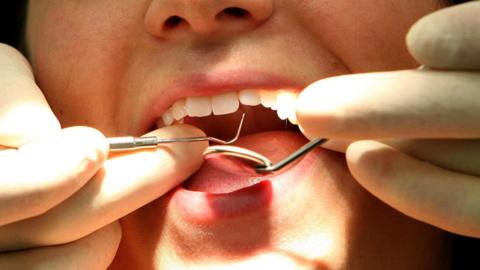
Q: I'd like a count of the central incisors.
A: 2